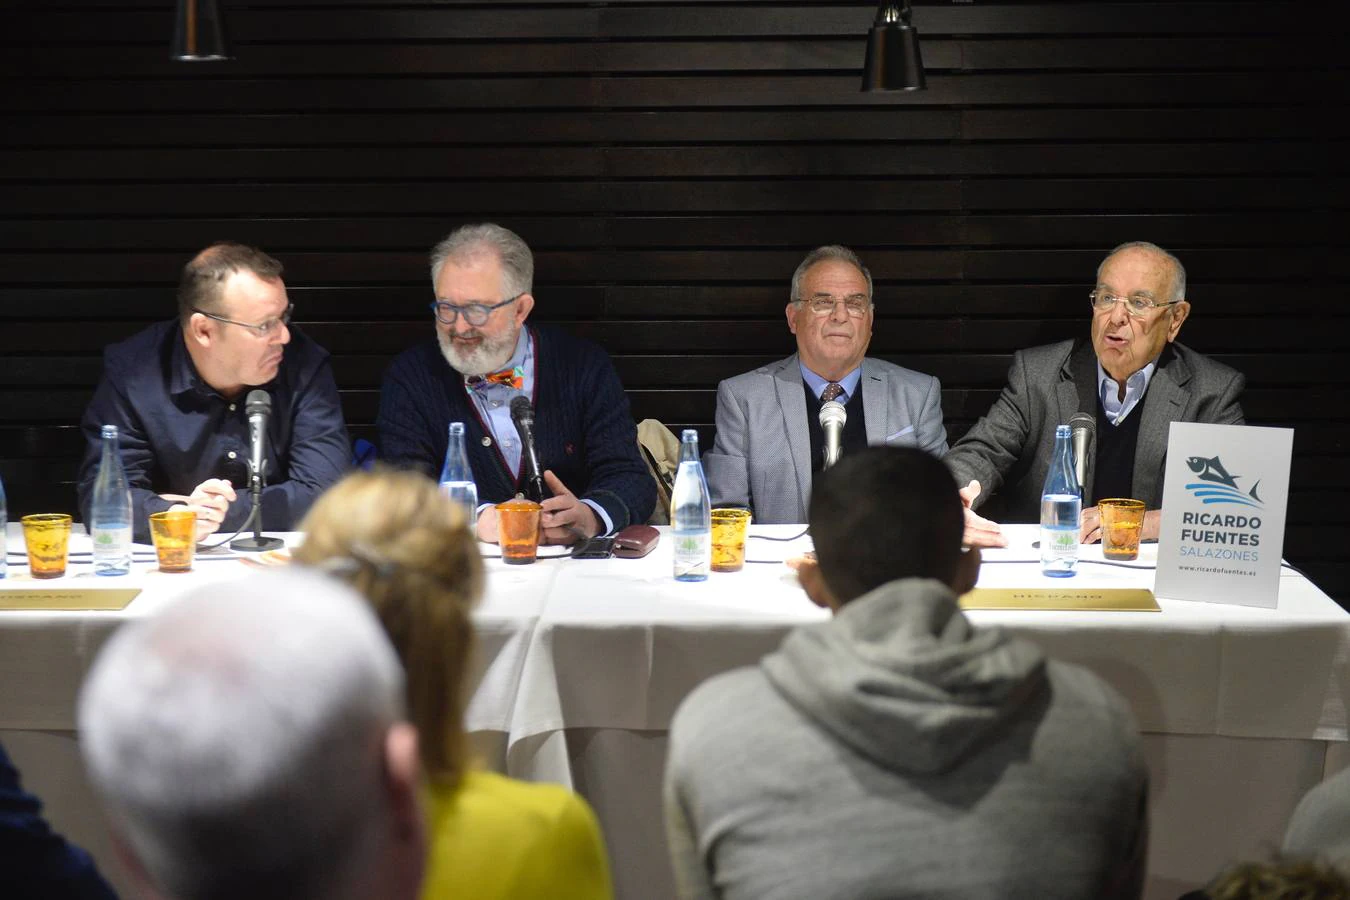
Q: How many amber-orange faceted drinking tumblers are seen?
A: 5